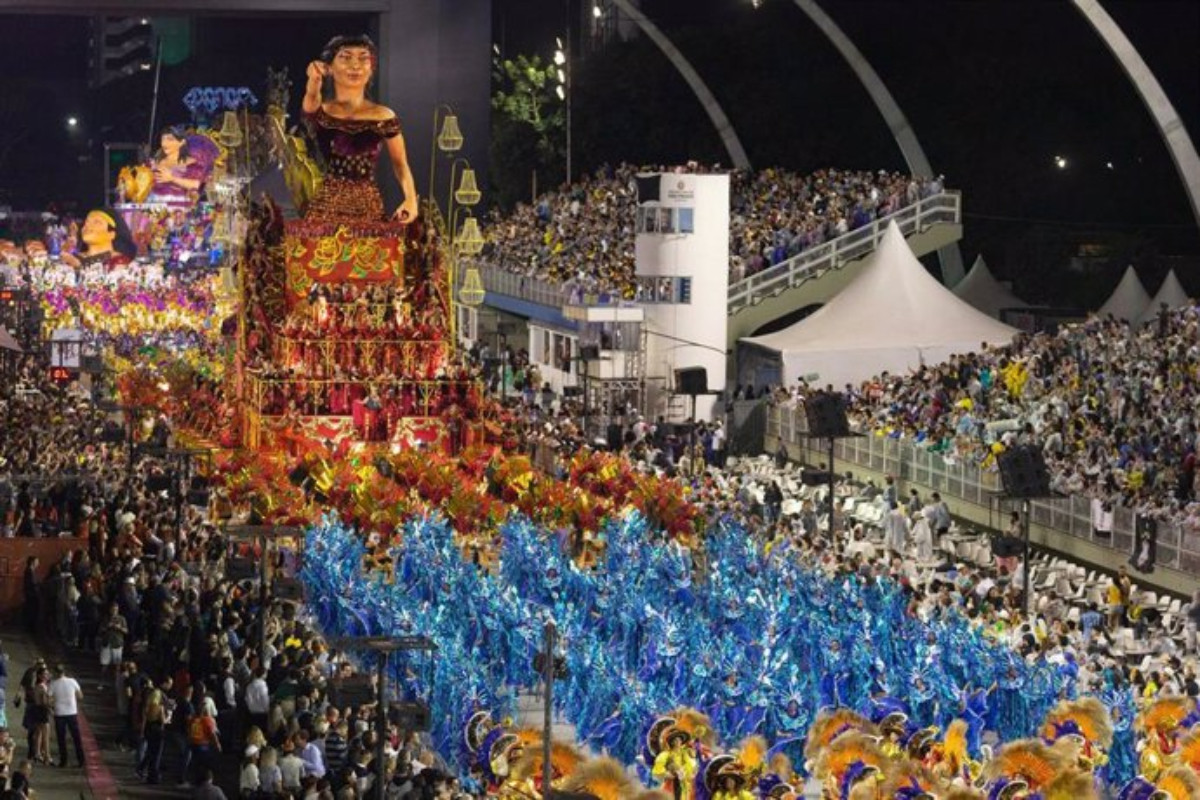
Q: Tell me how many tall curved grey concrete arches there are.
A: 3